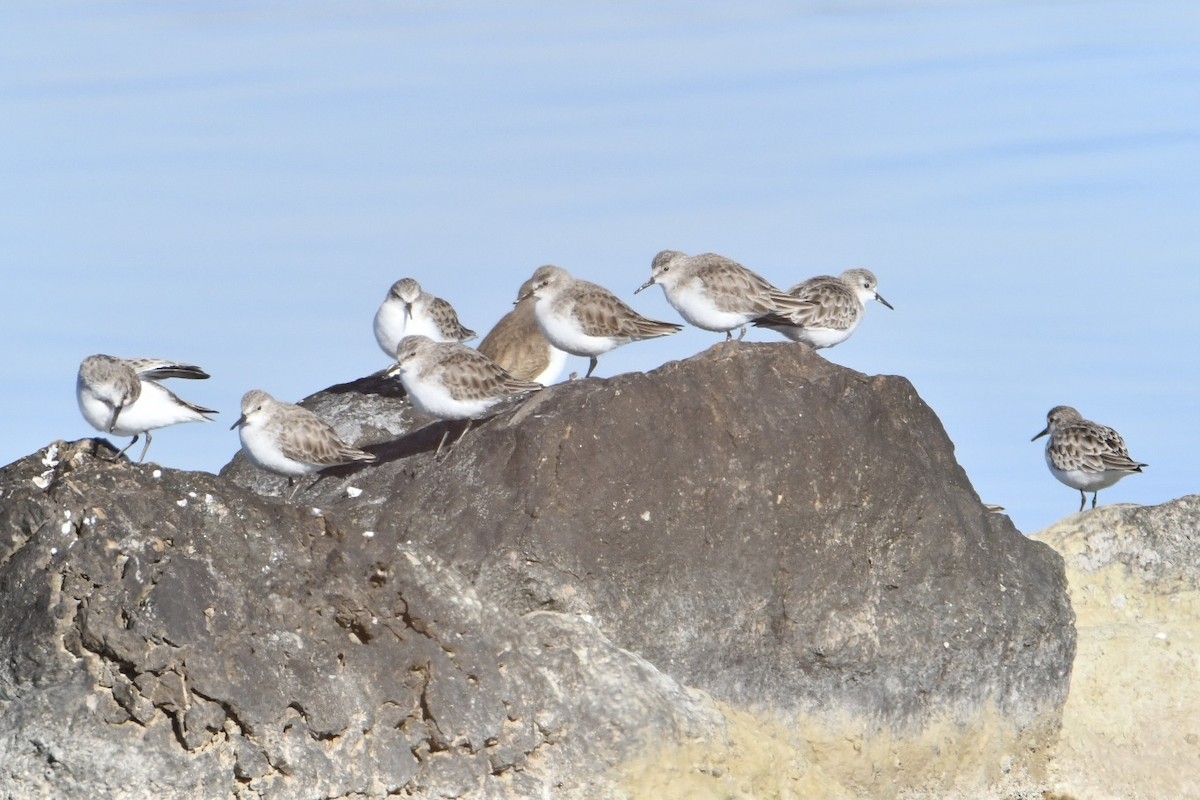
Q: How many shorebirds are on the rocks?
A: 9